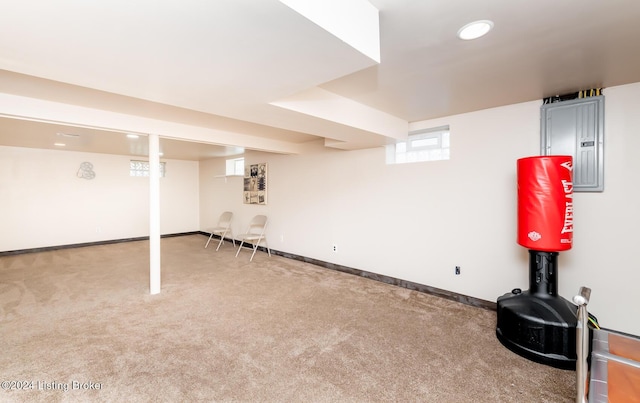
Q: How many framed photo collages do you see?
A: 1